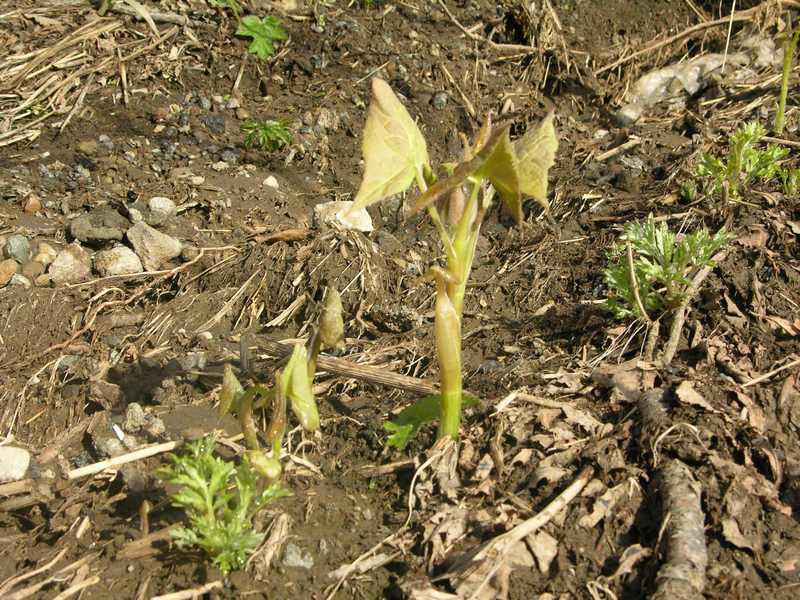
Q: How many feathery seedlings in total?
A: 4